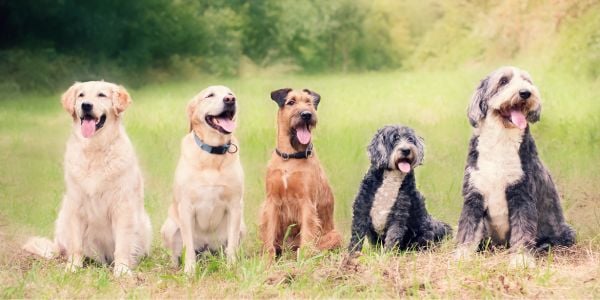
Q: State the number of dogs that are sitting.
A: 5